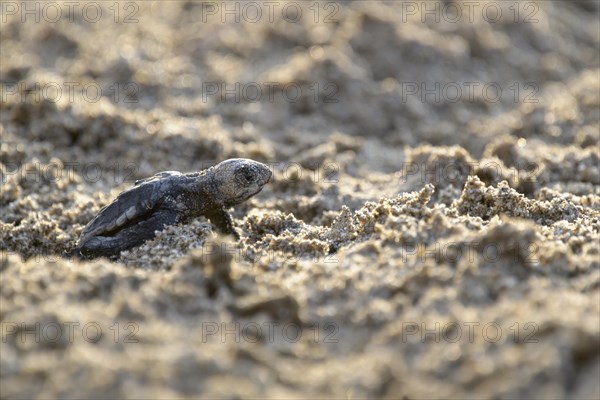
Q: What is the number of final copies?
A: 0